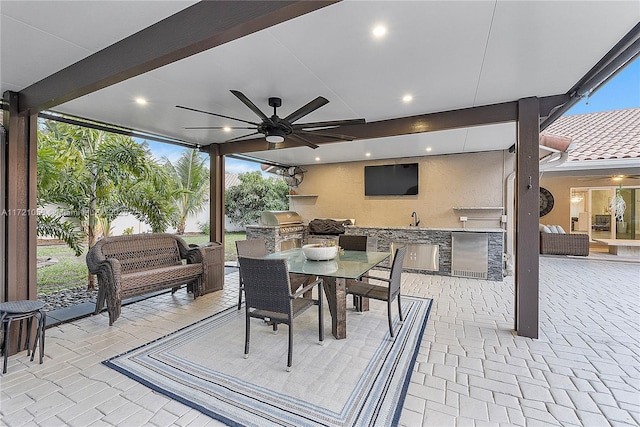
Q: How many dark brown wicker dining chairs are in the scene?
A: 4